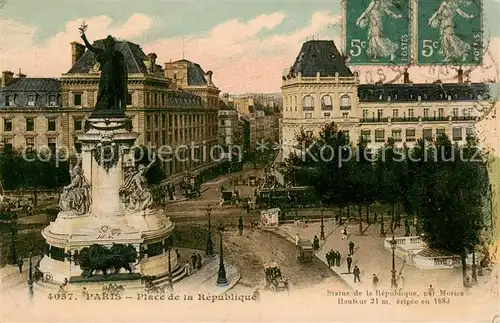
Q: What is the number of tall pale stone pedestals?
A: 1